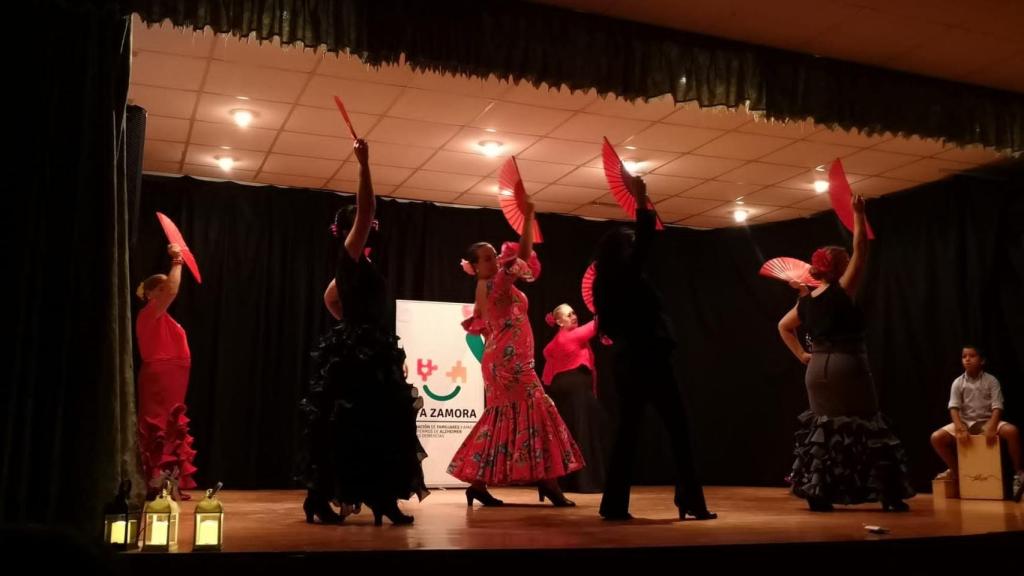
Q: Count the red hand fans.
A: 7